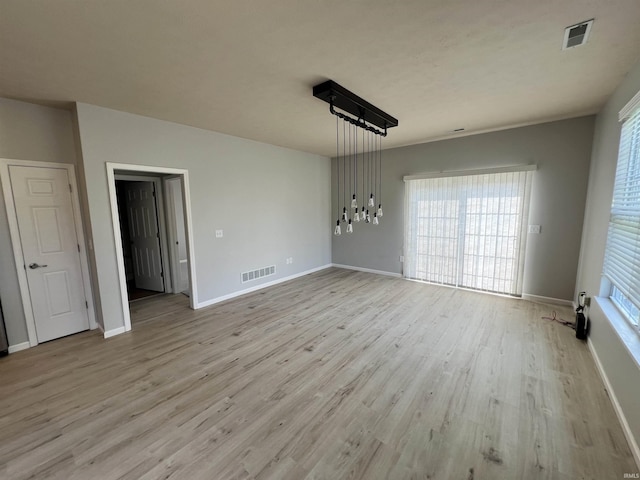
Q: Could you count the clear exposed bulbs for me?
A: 10